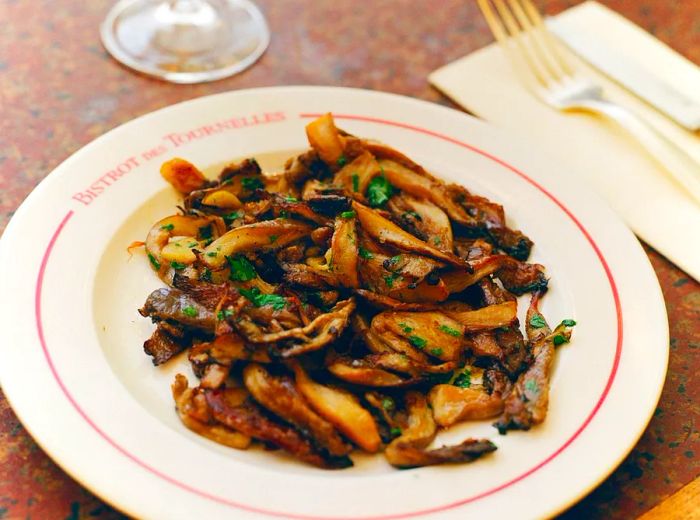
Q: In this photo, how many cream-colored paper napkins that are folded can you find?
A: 1